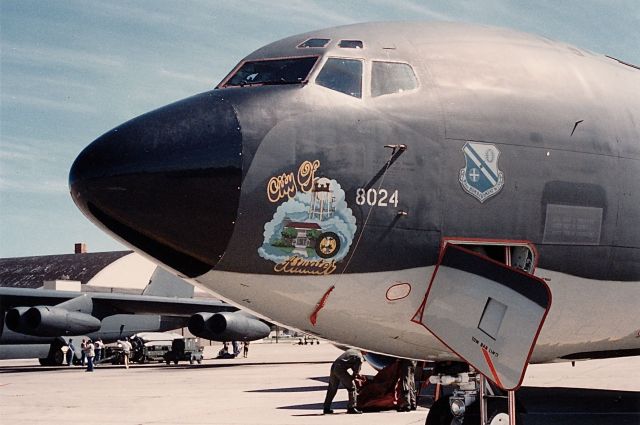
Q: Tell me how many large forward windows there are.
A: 3